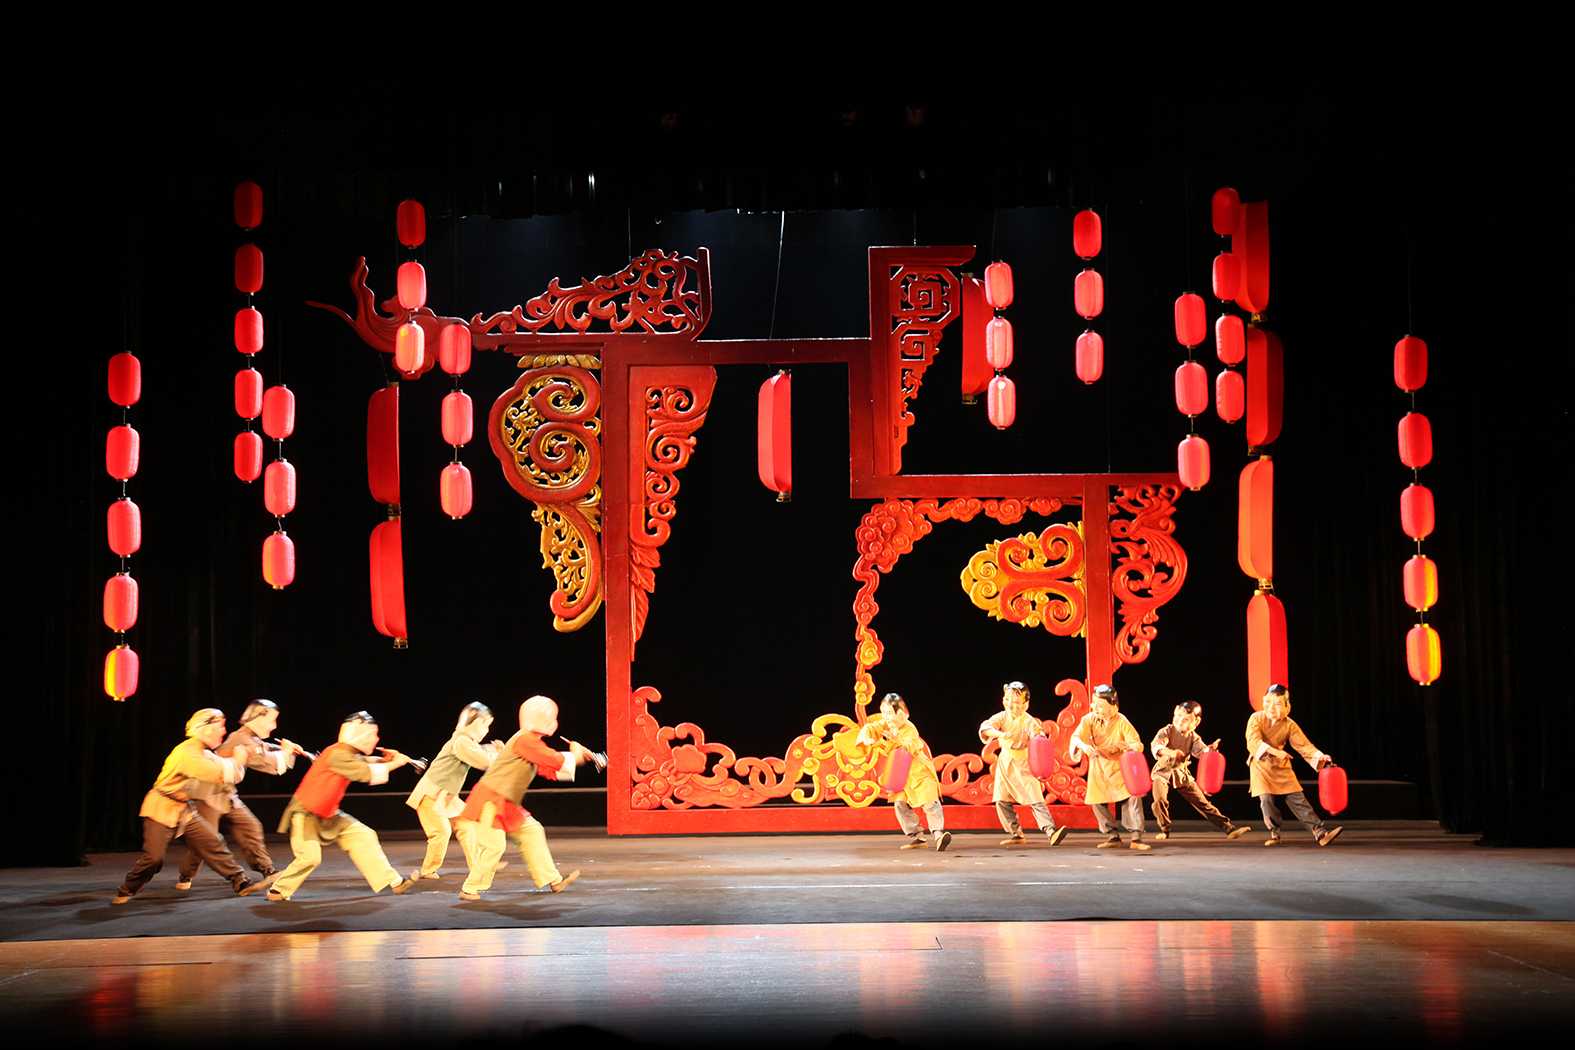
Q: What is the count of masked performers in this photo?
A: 10